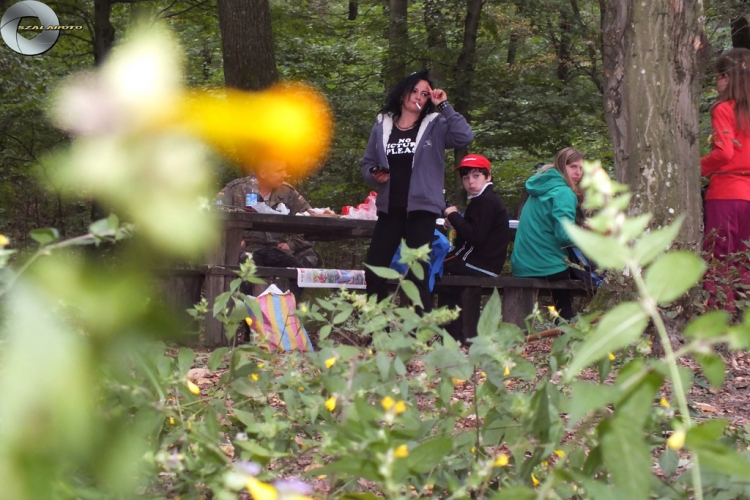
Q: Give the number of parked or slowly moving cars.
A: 0